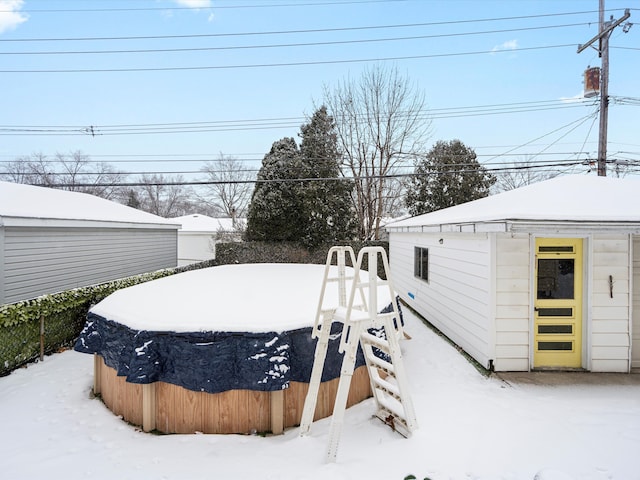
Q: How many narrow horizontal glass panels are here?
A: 4